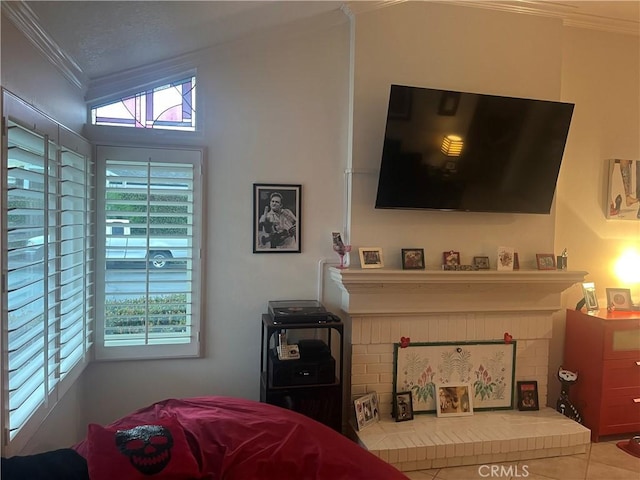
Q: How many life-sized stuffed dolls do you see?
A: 0